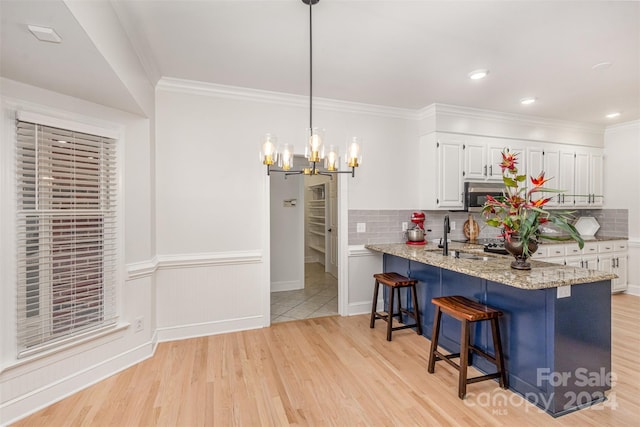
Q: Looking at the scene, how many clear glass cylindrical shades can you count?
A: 5